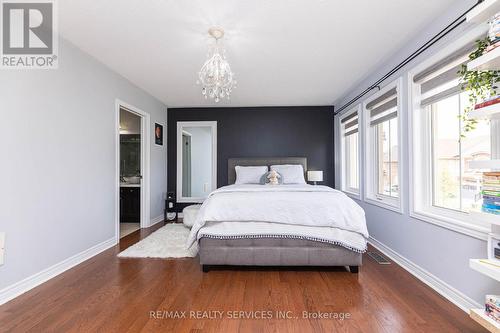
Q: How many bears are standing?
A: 0